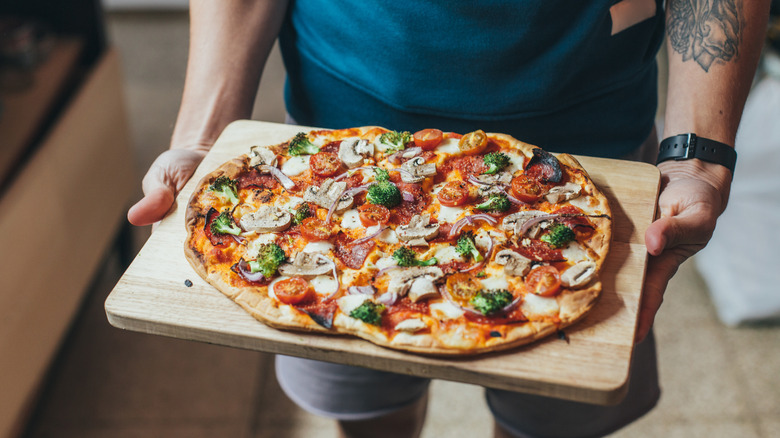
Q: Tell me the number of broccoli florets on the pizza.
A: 14